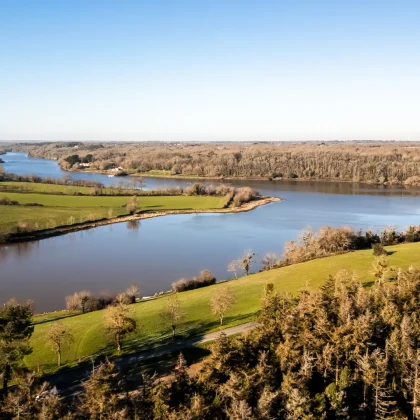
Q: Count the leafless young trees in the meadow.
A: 4